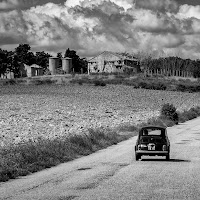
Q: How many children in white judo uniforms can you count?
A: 0